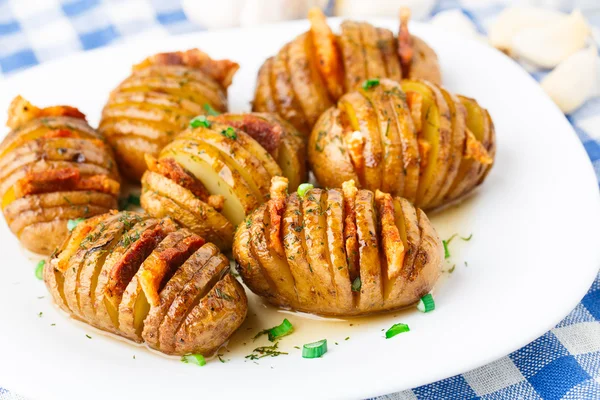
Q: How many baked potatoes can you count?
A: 7